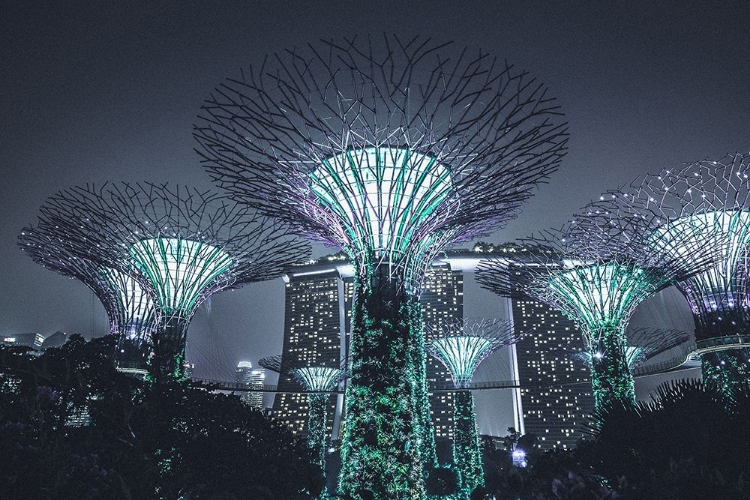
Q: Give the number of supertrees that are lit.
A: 8